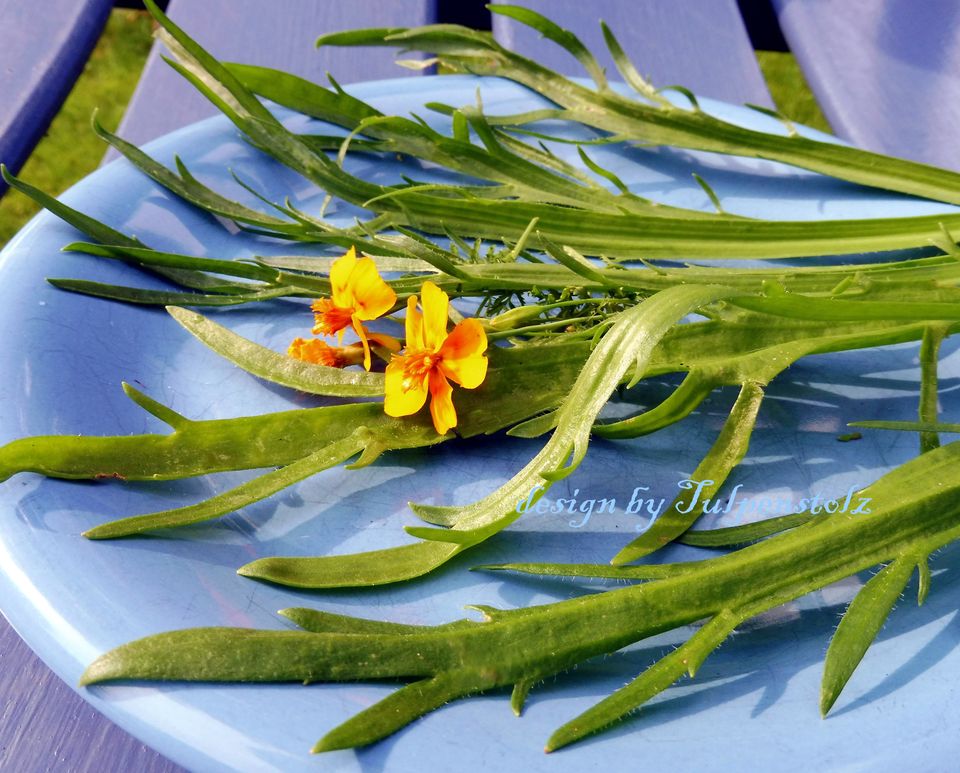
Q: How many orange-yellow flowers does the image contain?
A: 3